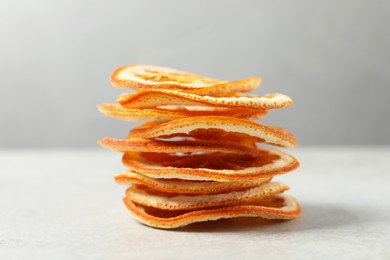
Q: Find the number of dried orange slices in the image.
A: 9